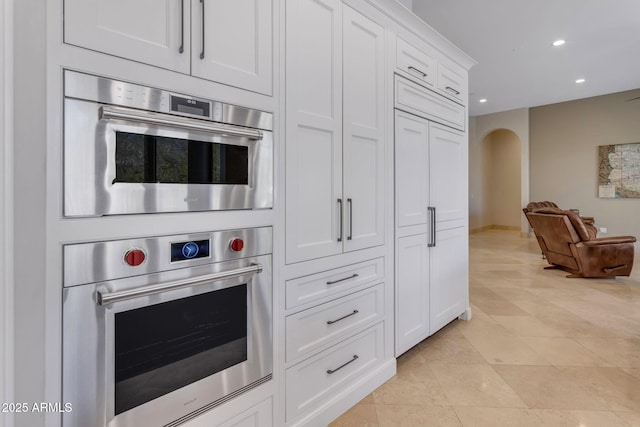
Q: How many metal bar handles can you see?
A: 13